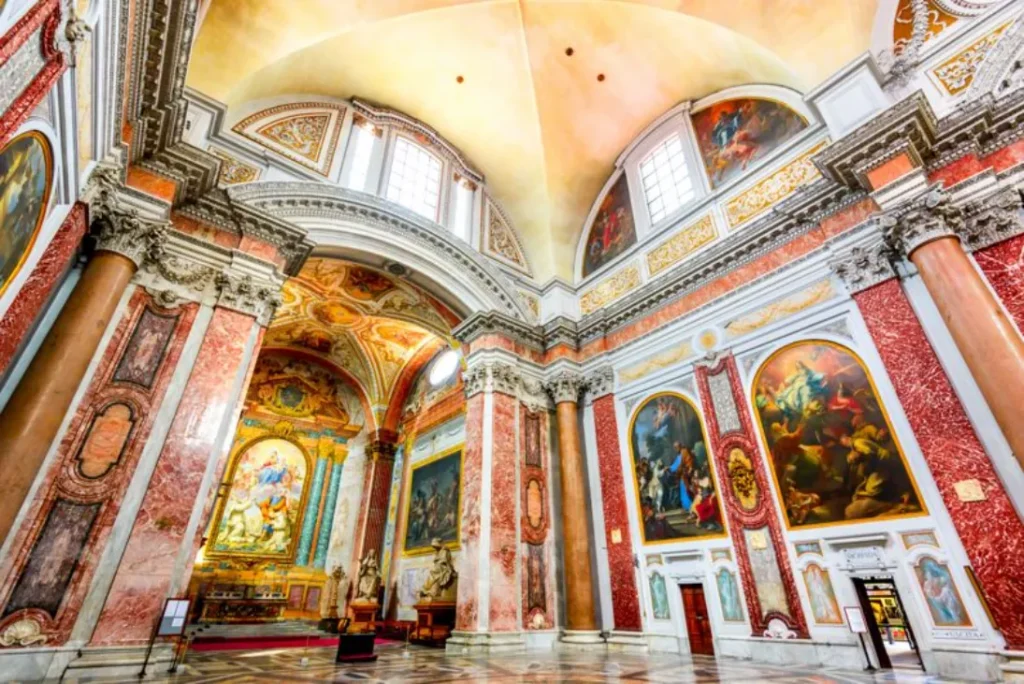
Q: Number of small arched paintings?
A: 4